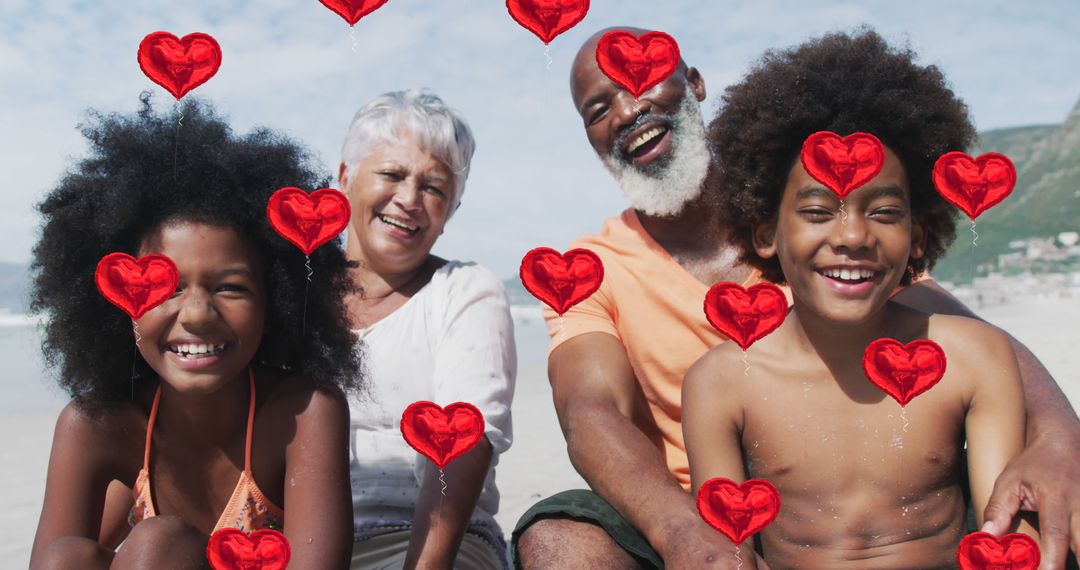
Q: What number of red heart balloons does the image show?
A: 15